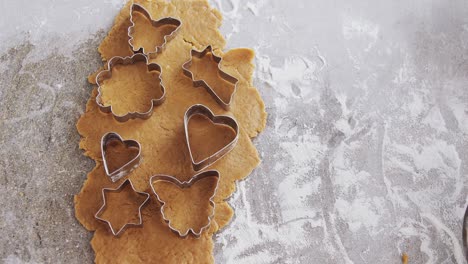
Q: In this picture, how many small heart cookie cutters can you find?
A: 1